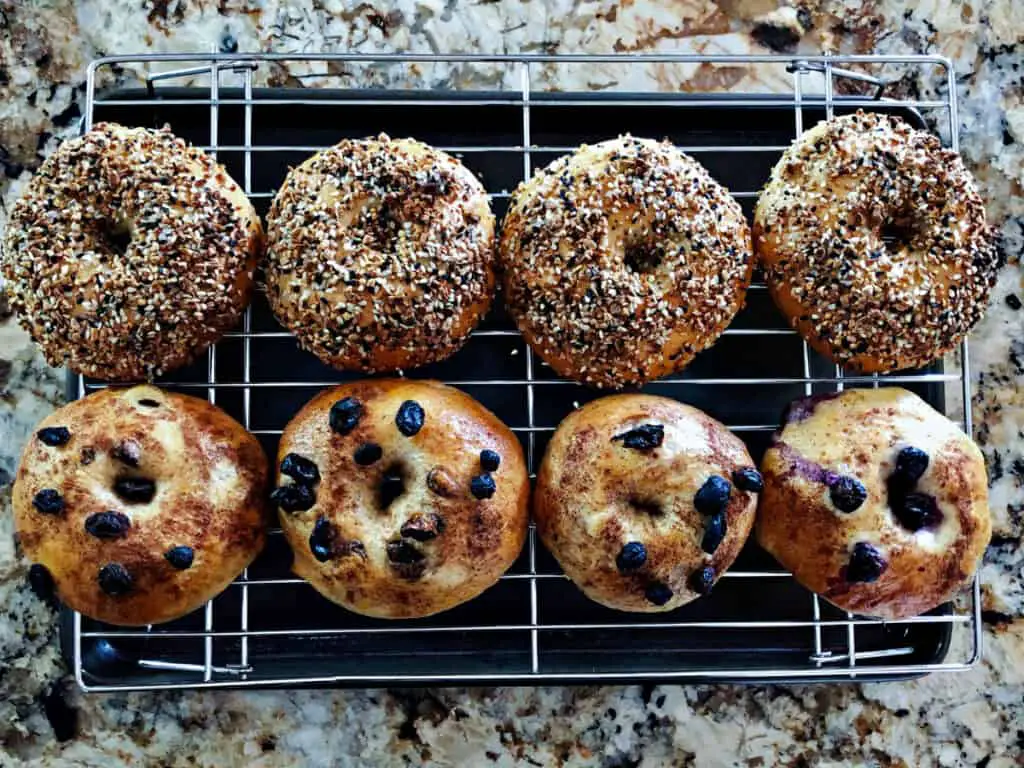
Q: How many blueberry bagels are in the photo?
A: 4